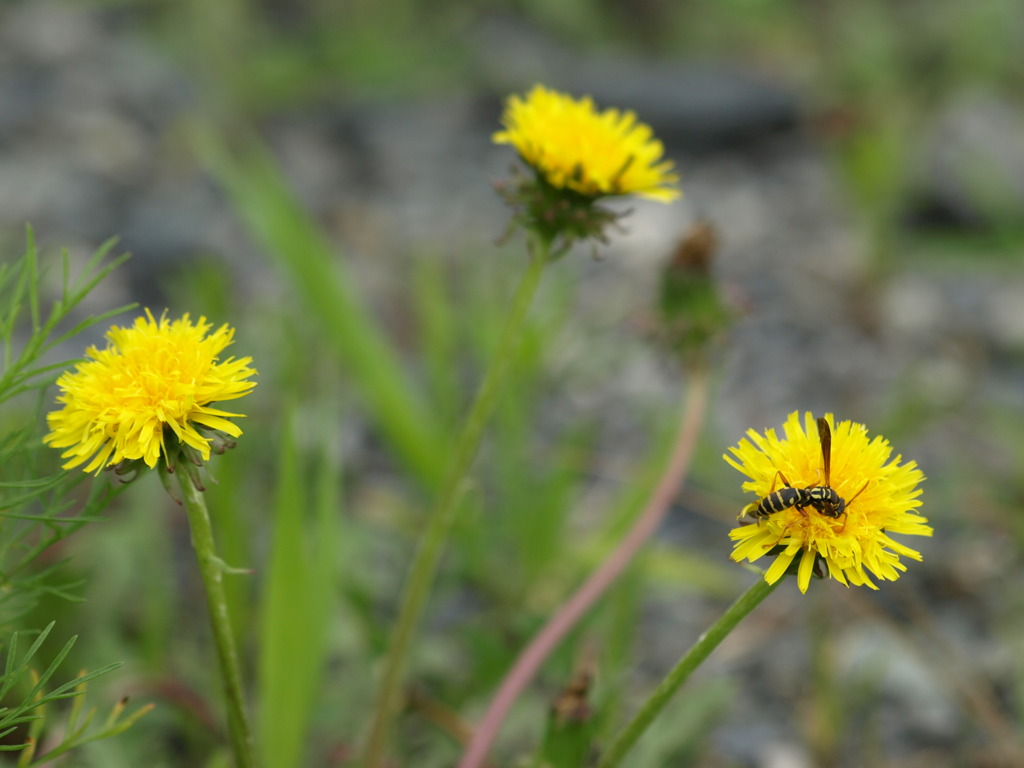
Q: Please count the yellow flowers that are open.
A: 3